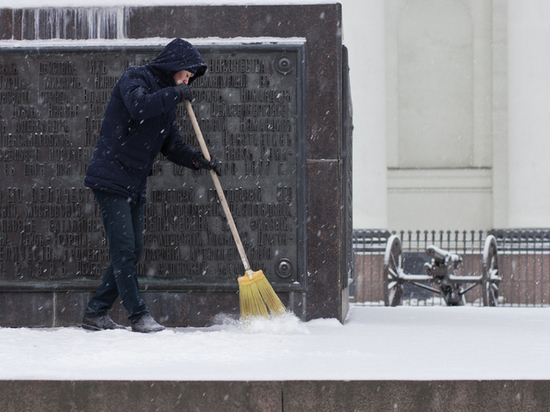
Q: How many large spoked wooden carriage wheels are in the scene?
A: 2